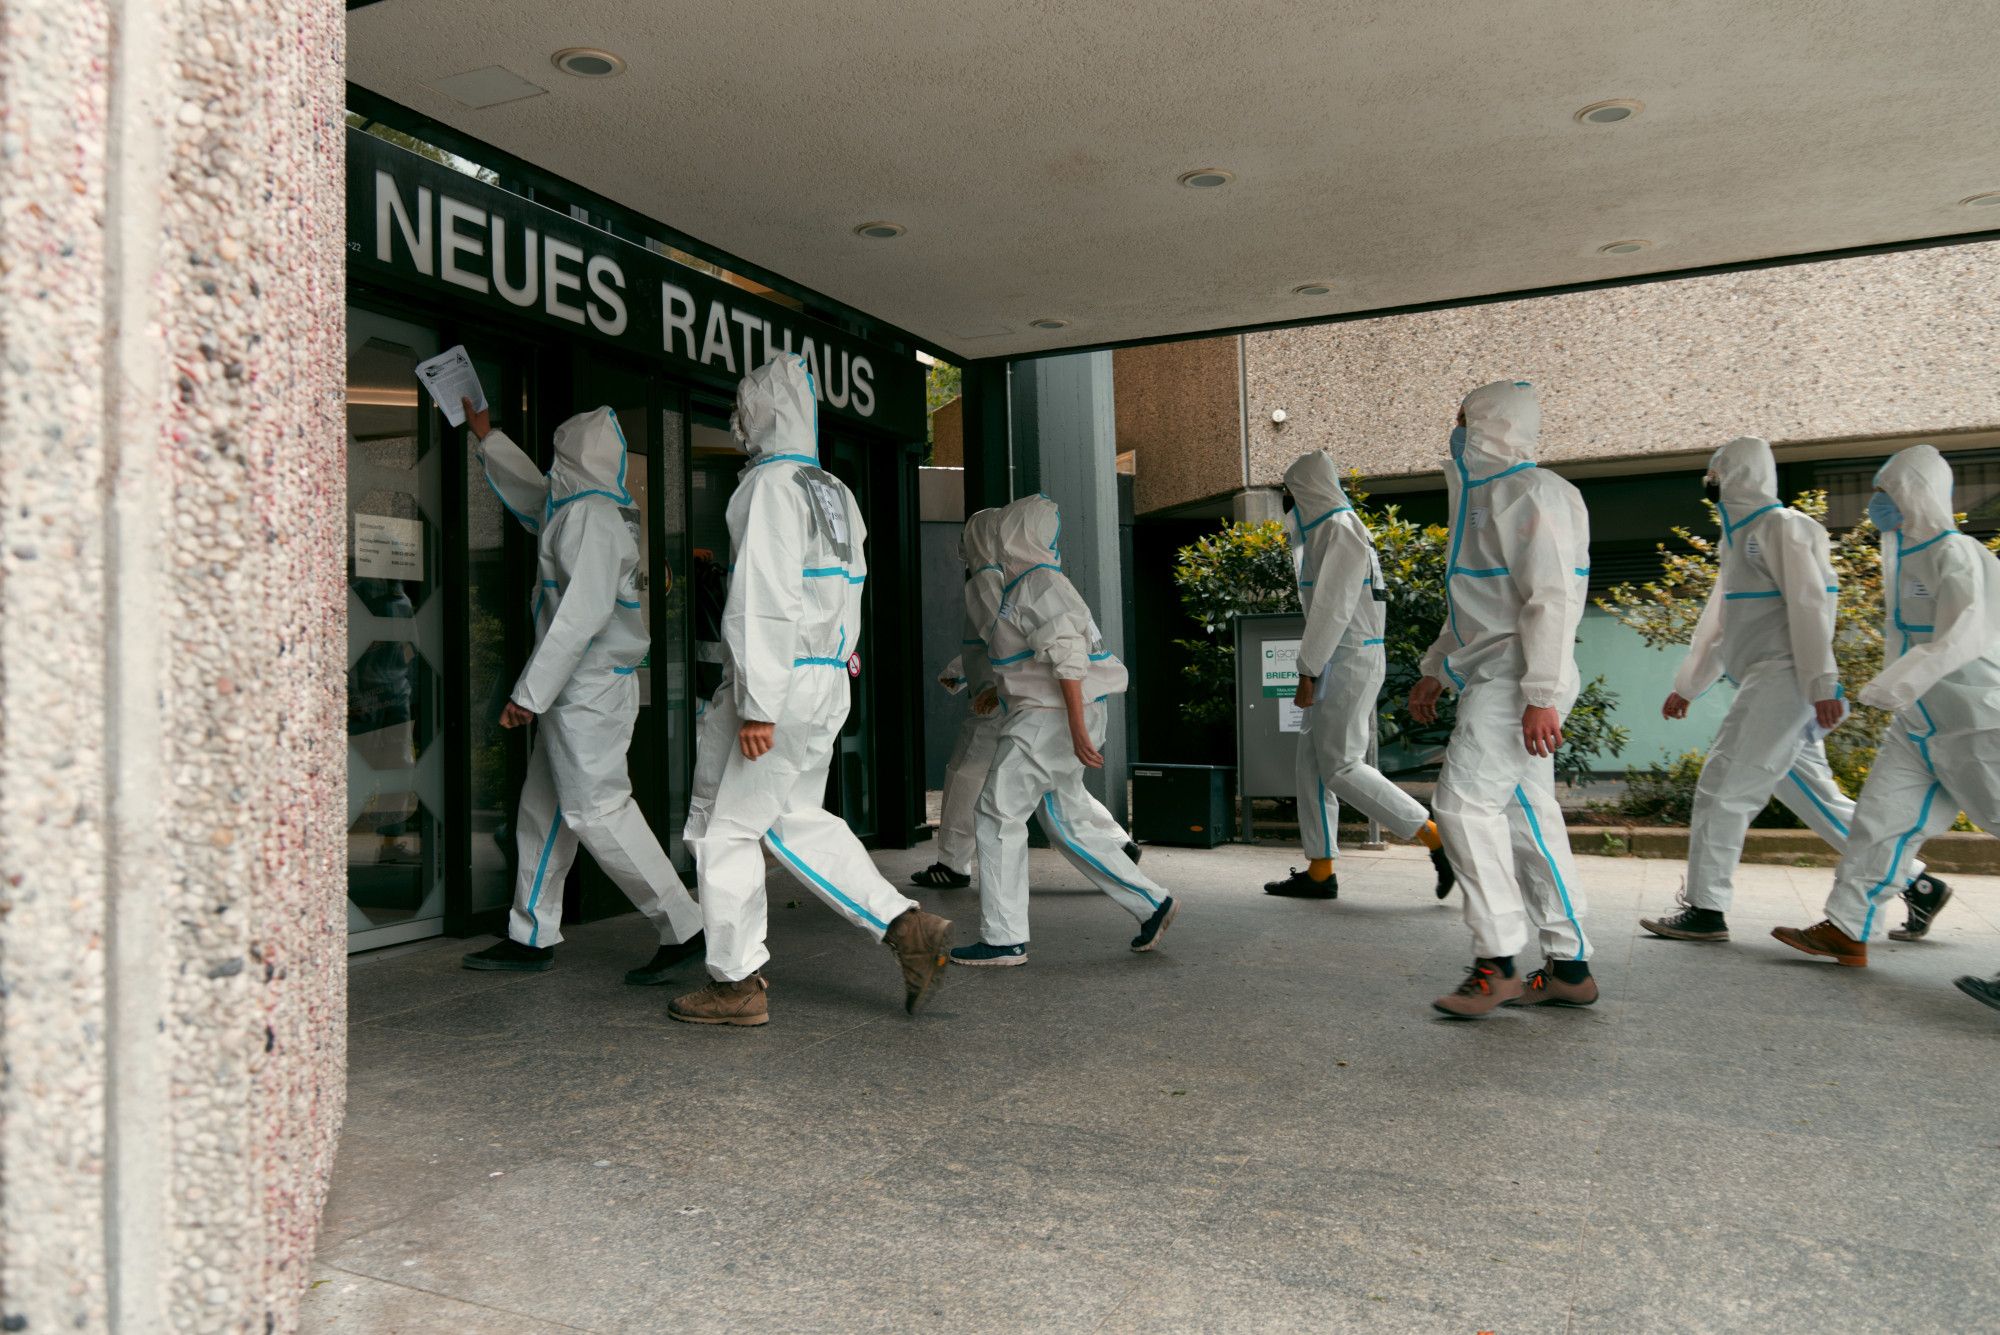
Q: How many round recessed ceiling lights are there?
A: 8